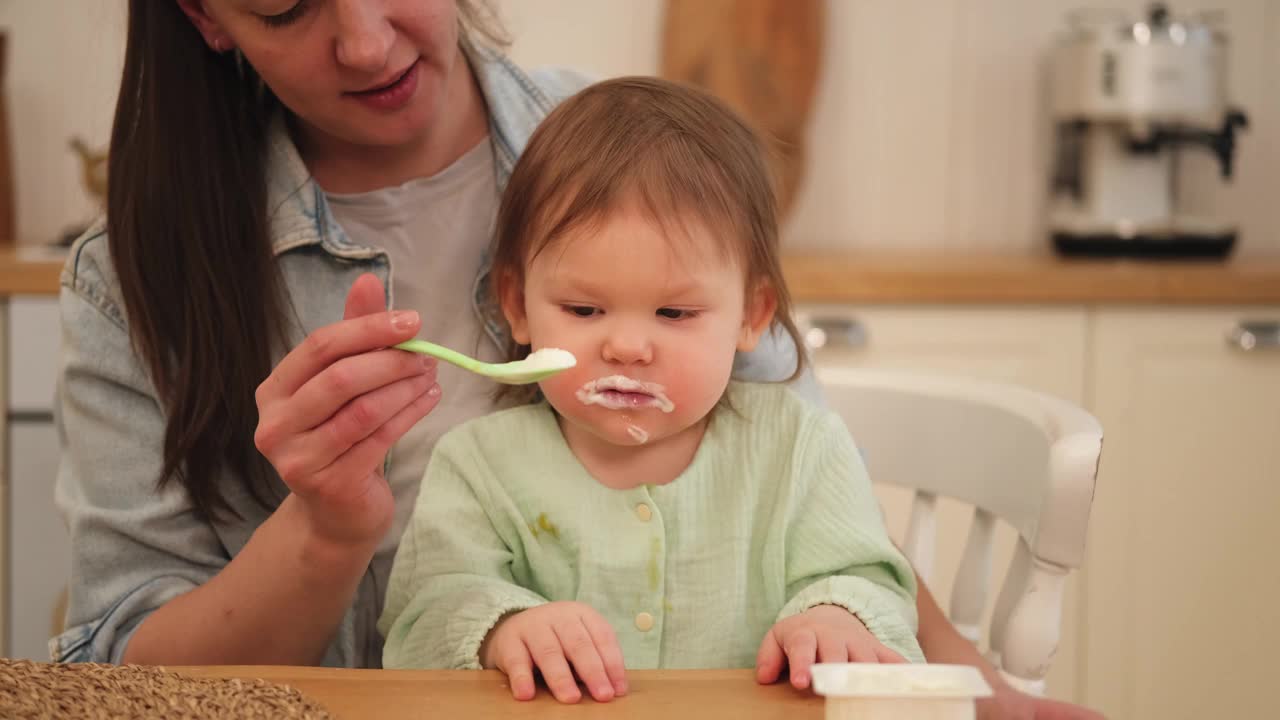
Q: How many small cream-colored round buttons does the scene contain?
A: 2